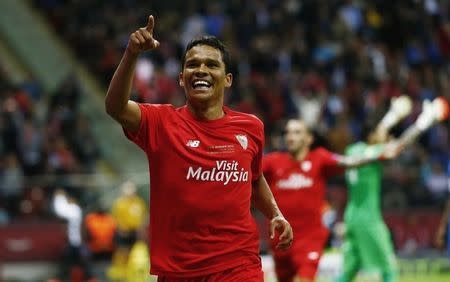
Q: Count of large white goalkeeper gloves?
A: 2